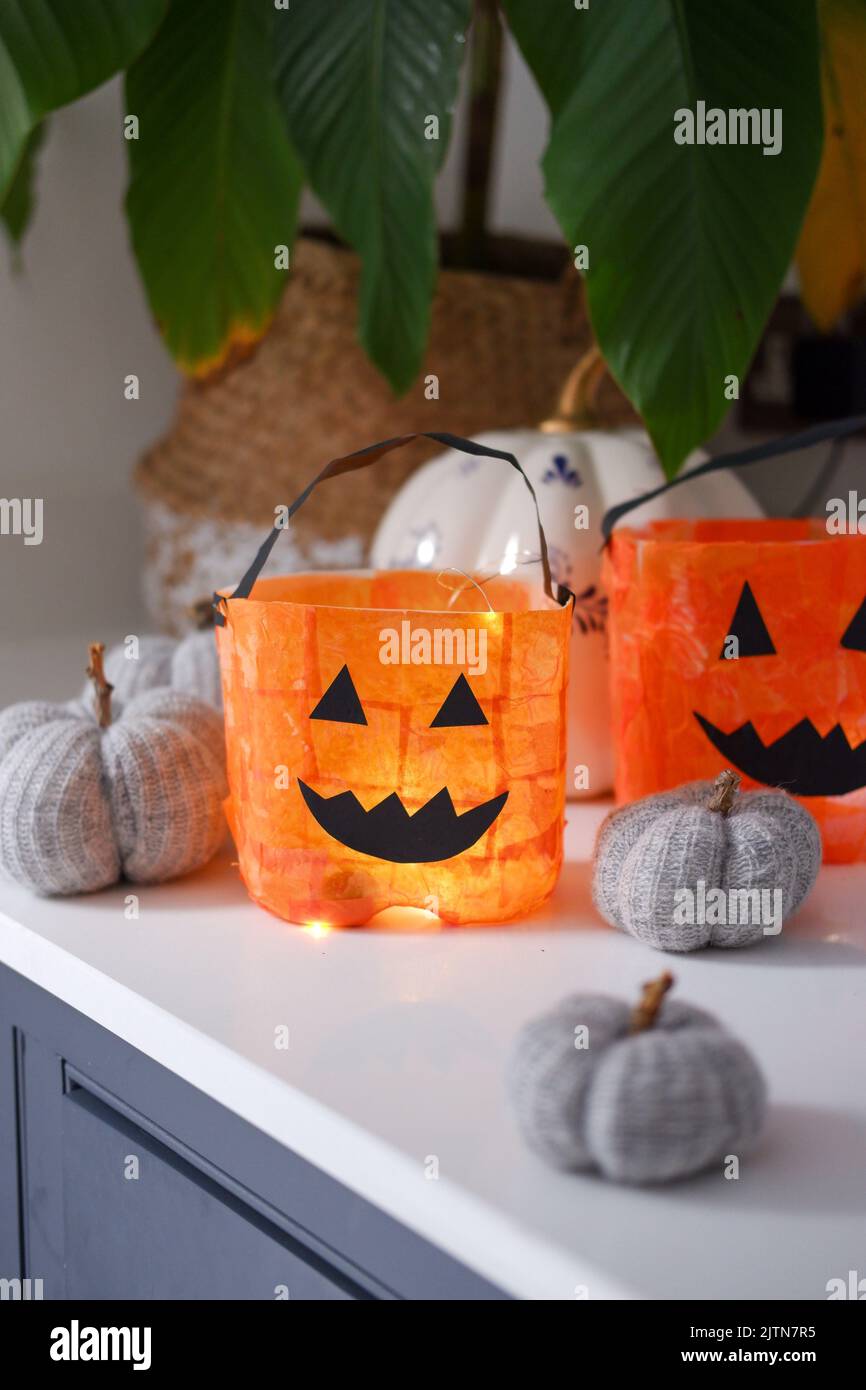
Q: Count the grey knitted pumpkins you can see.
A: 4